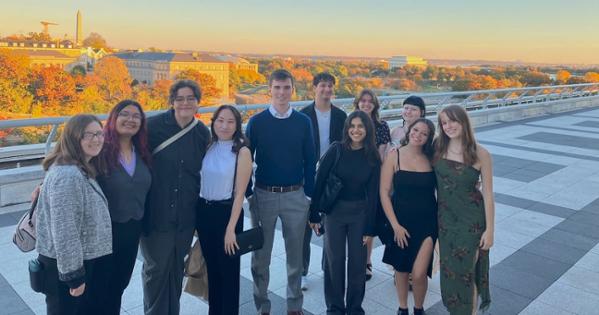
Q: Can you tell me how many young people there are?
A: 11